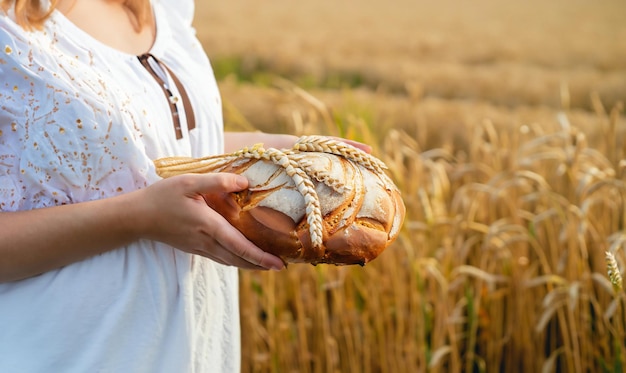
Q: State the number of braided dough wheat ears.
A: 3